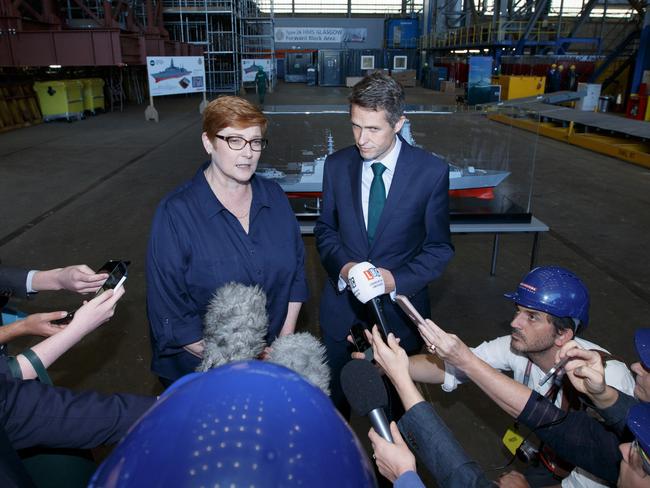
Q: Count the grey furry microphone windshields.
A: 2